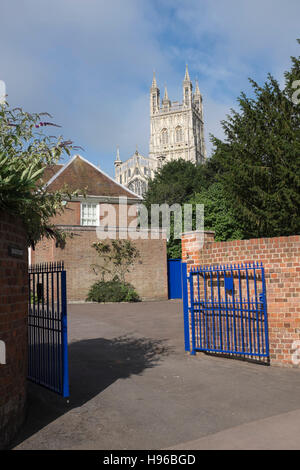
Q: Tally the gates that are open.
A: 2